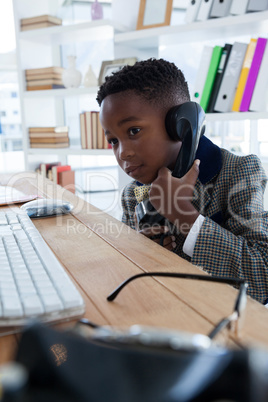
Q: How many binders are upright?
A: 12